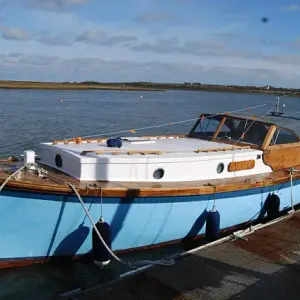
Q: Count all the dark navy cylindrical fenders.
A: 3